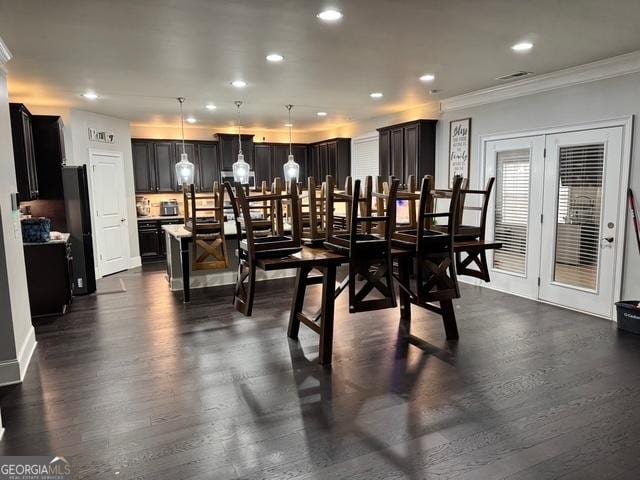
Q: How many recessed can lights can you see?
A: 11